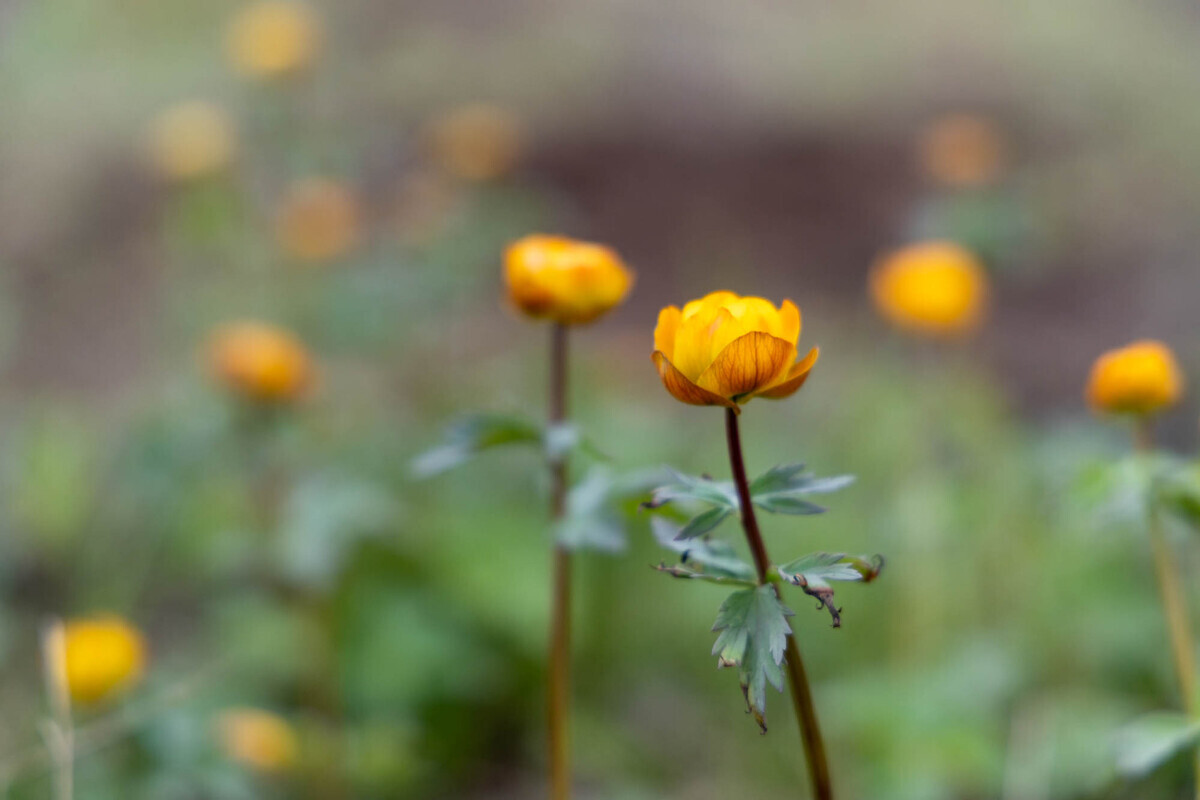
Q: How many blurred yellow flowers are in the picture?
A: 11